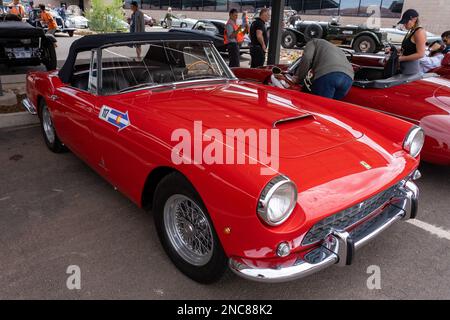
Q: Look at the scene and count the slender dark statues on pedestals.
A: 0